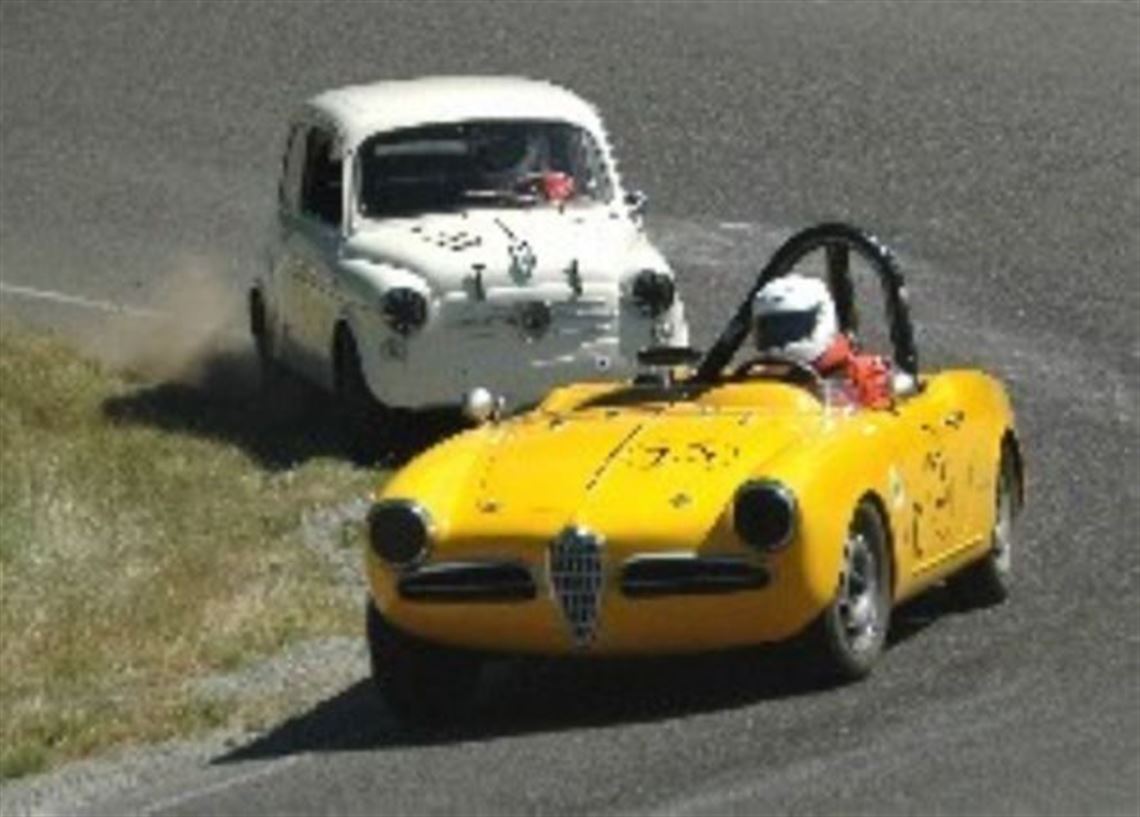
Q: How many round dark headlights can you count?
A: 4